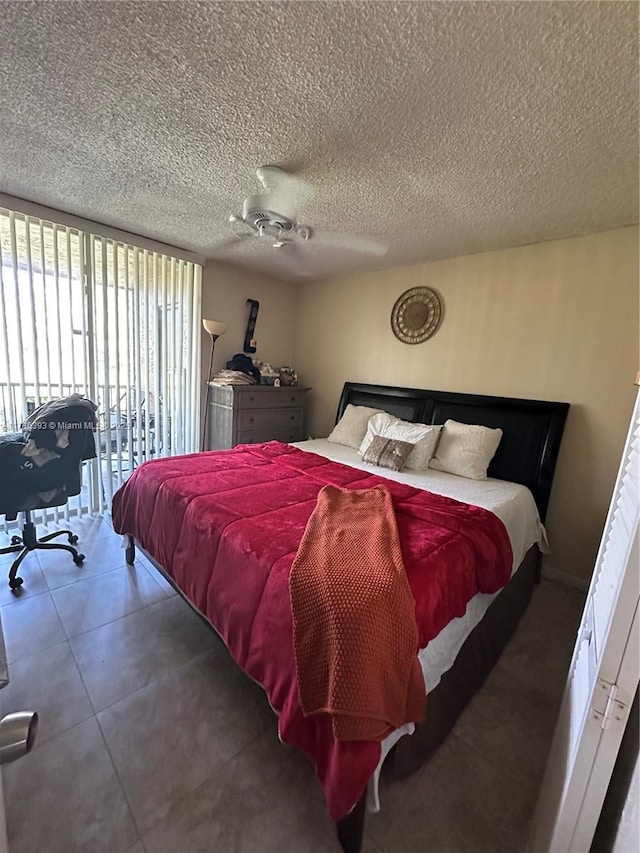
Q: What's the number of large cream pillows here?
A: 2